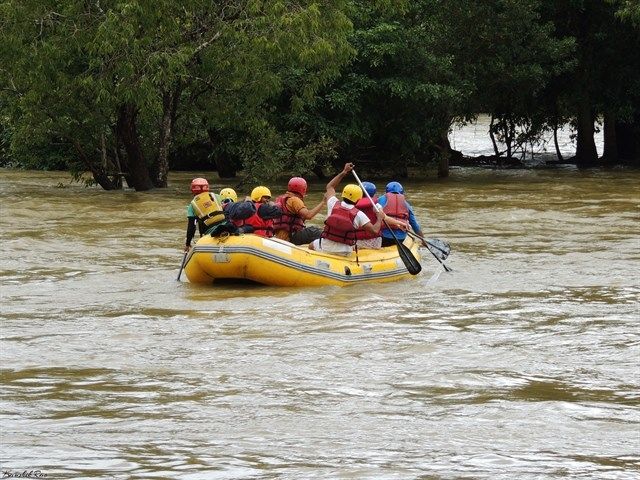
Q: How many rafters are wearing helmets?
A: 7